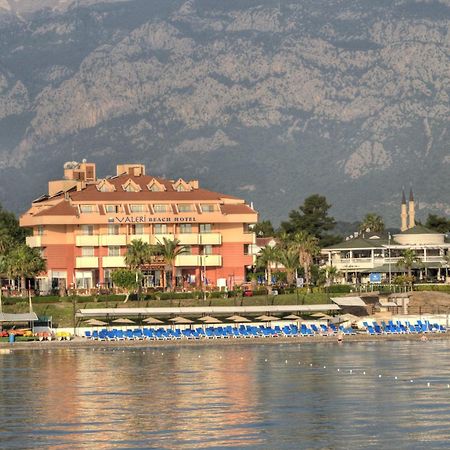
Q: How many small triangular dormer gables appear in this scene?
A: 4